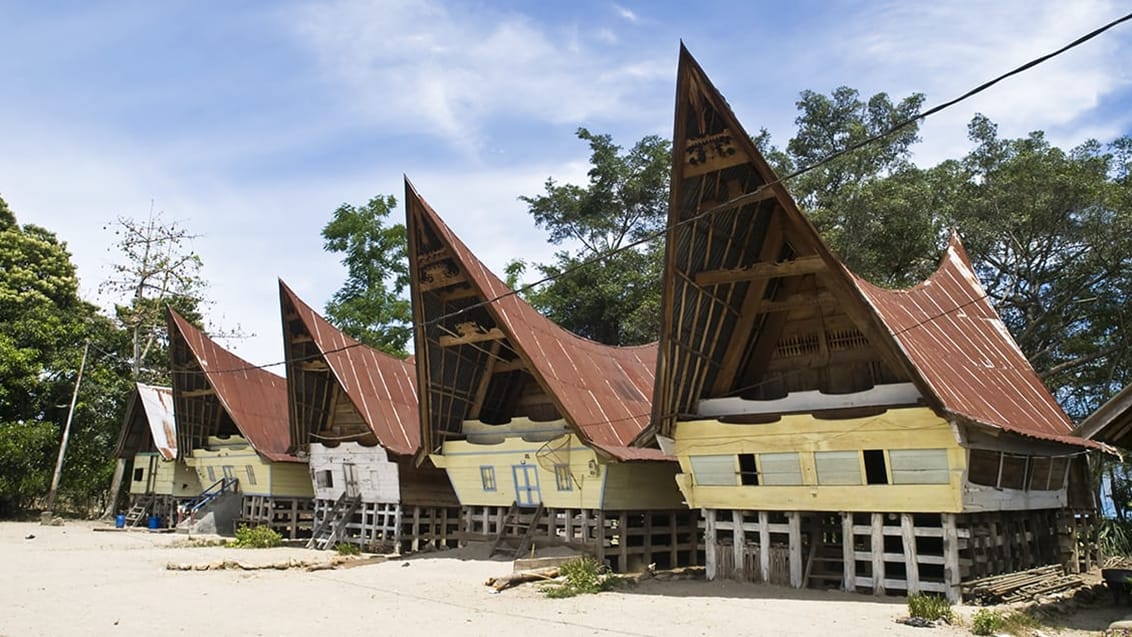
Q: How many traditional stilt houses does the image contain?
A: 5